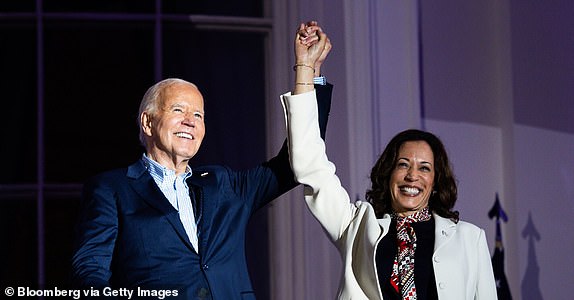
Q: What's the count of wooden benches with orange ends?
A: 0